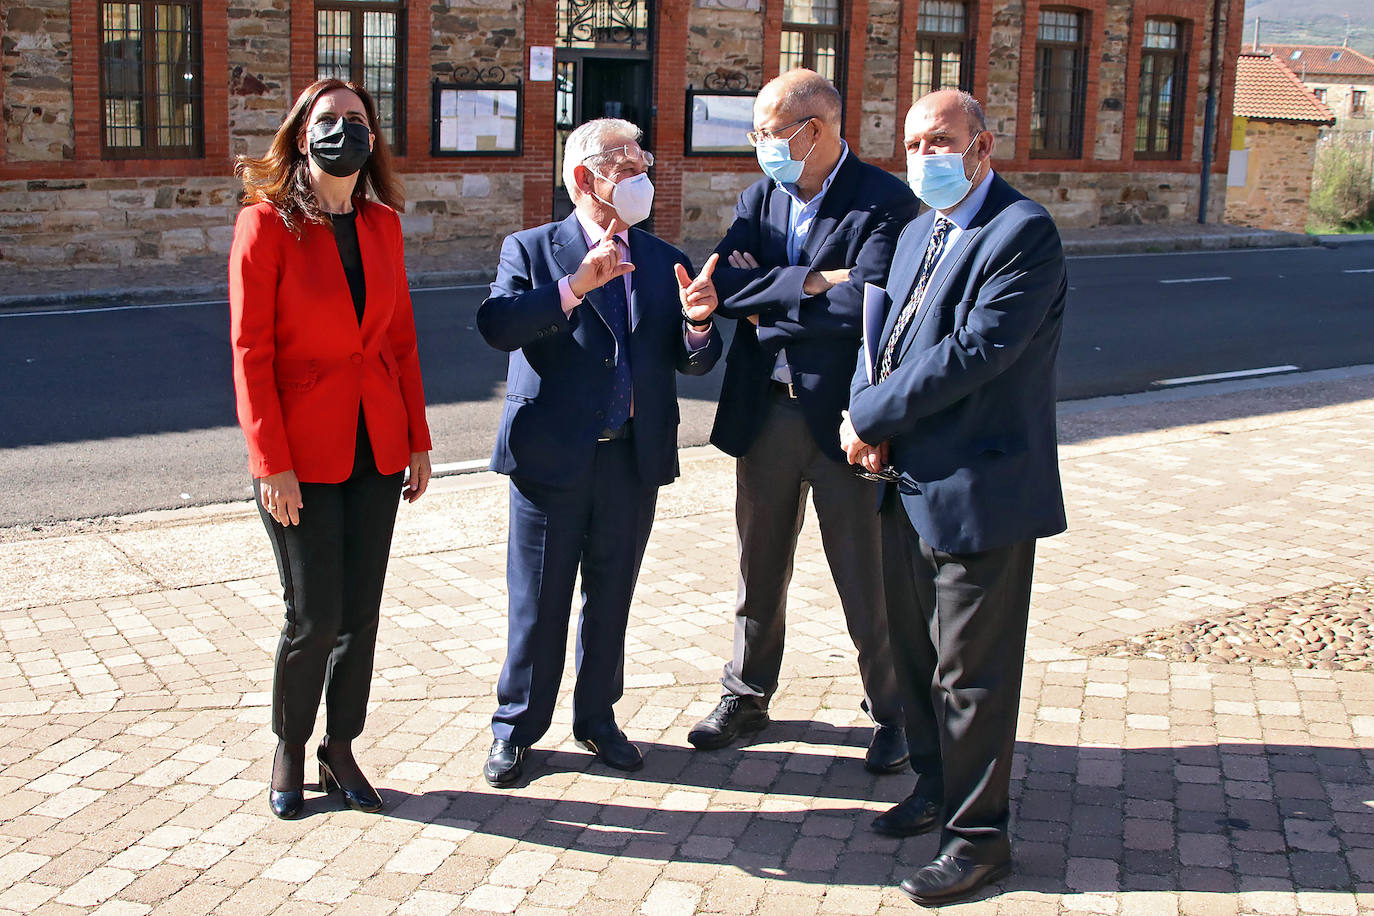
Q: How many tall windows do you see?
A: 6